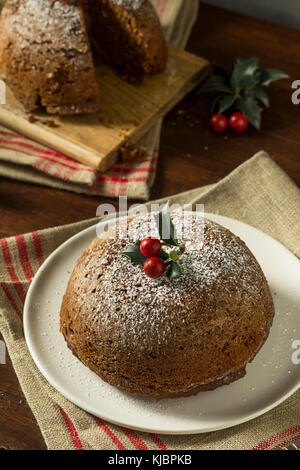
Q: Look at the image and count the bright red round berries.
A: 4